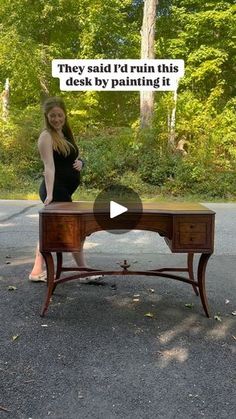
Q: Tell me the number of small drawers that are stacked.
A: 4